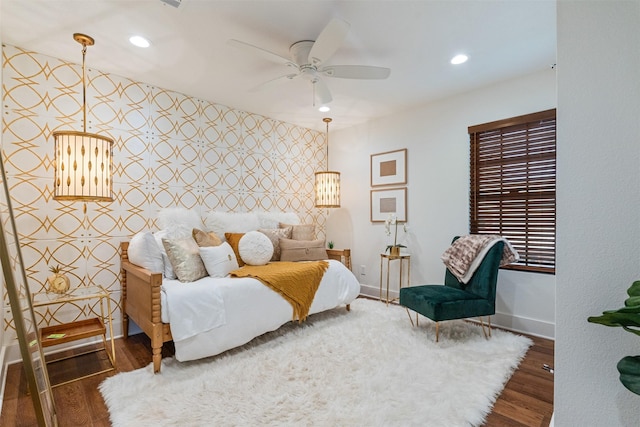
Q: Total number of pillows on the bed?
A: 13